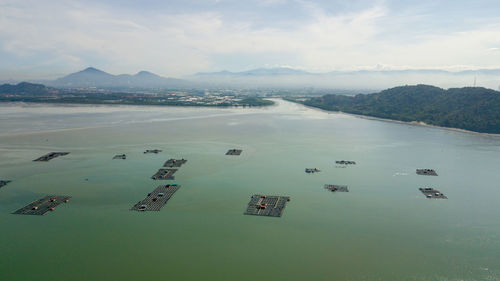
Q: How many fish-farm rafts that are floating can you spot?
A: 15